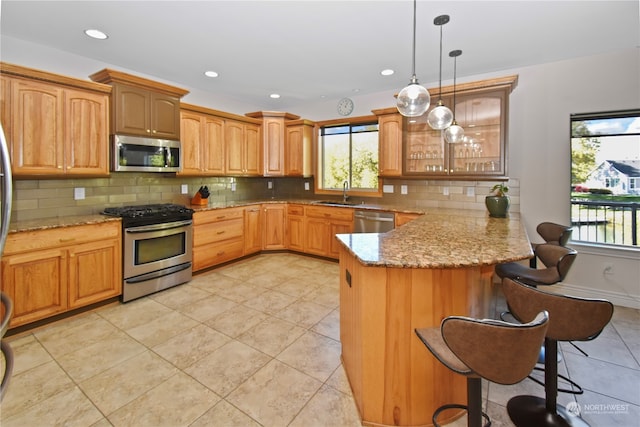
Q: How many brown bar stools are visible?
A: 4